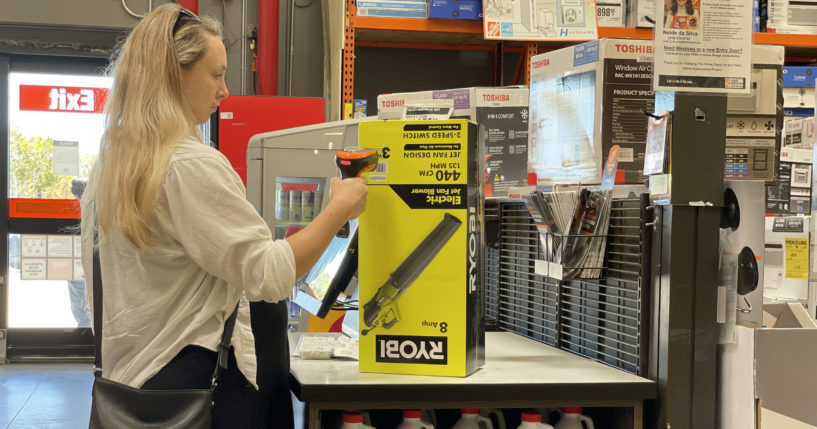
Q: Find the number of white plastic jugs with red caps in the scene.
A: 5